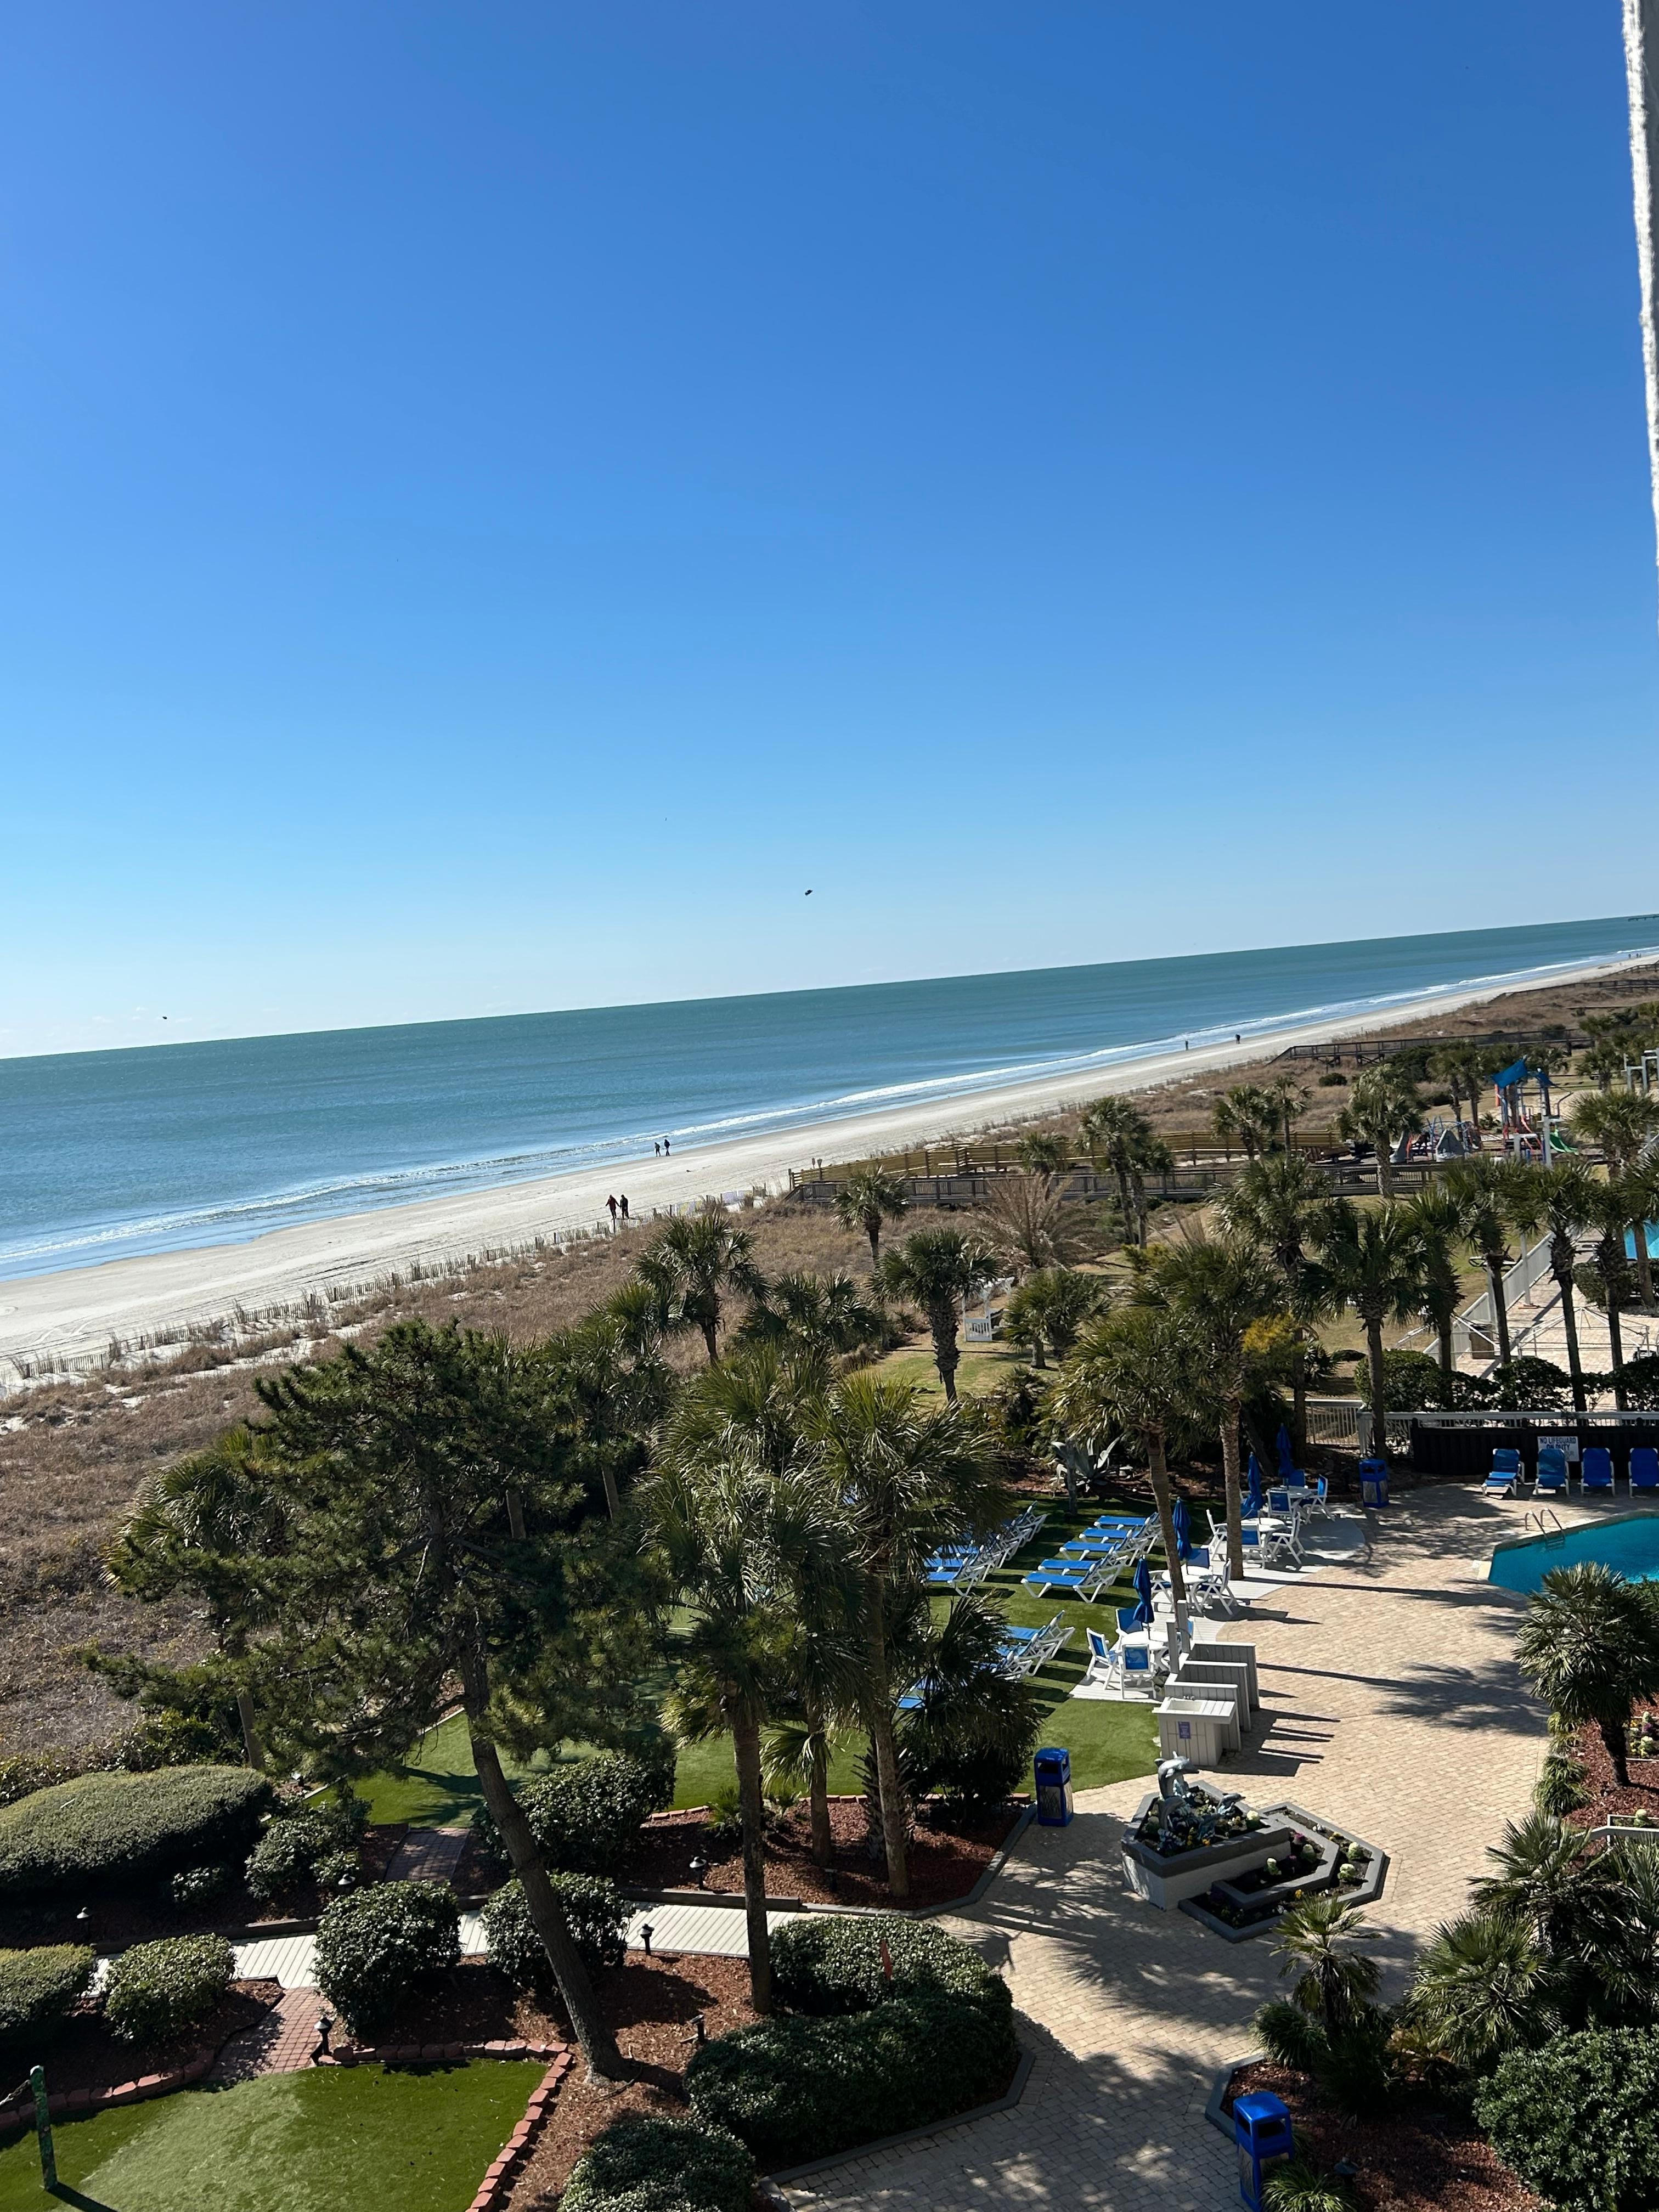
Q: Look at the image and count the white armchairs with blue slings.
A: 15